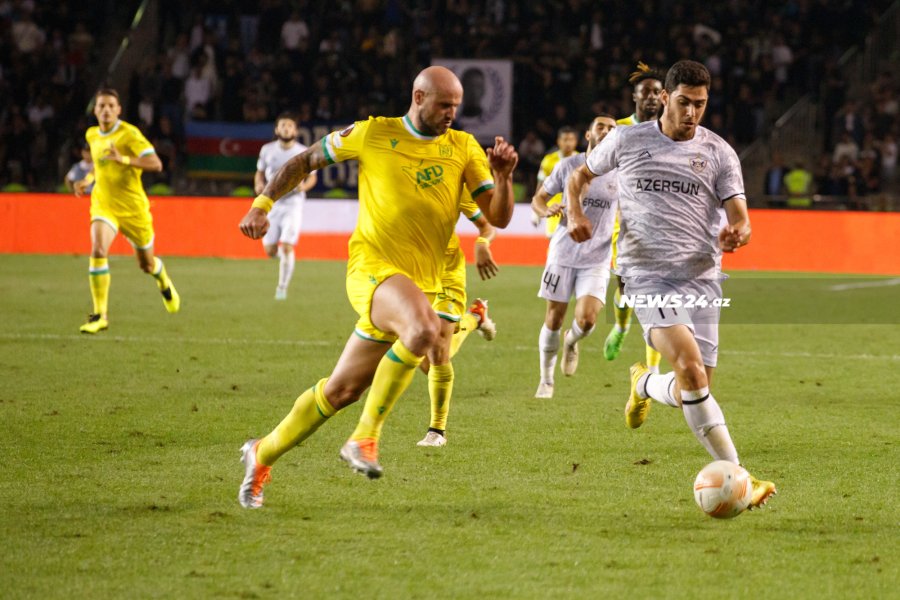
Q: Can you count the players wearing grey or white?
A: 3